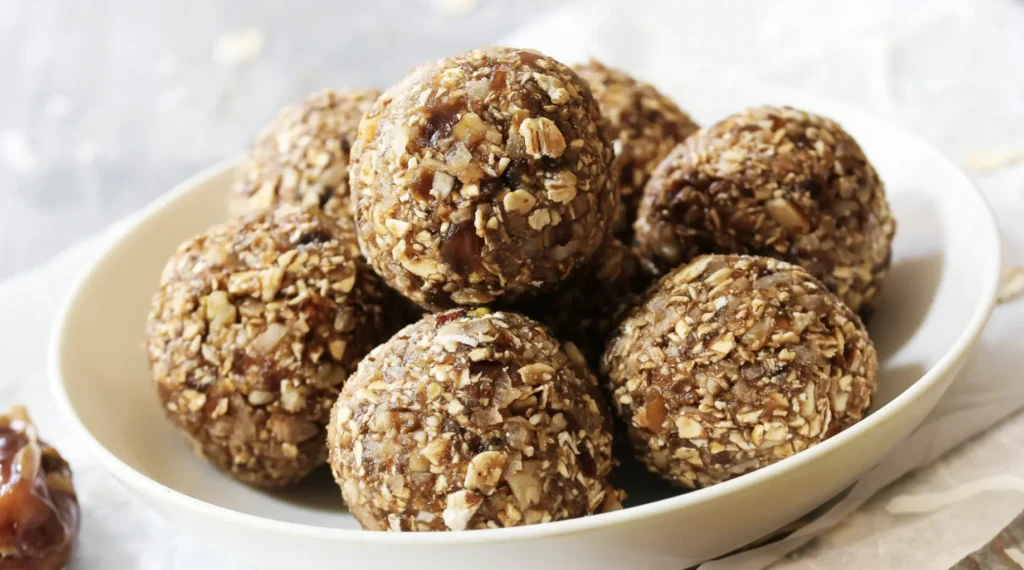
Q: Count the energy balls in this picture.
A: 7